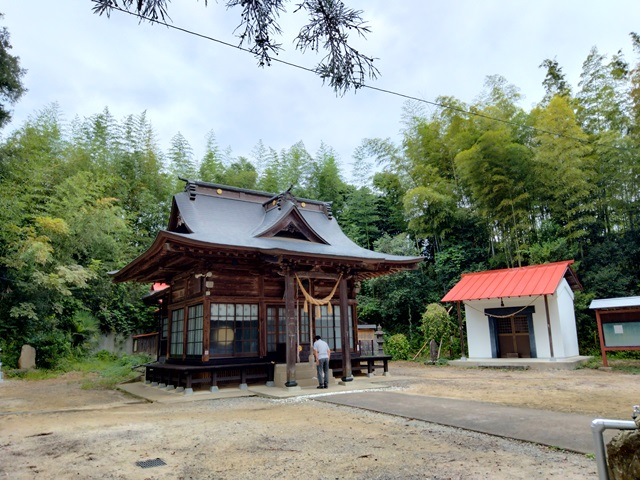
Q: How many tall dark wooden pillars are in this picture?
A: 2